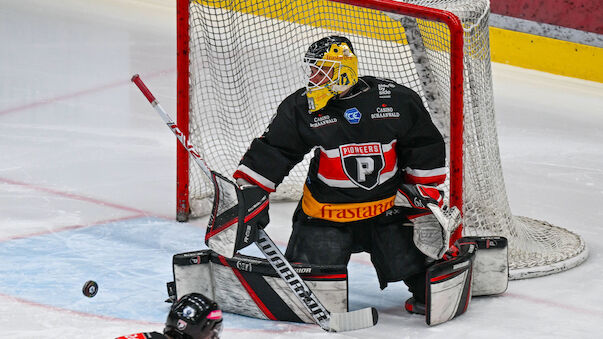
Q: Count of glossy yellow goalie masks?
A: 1